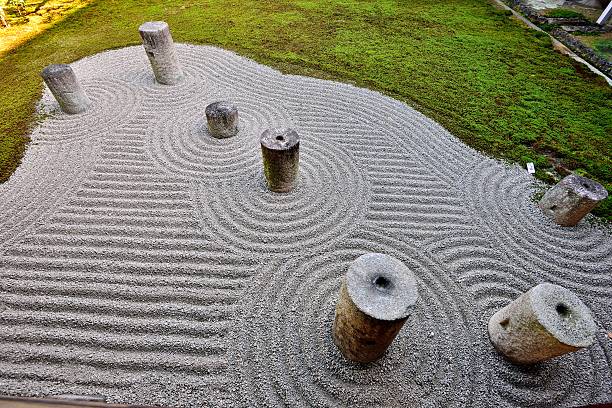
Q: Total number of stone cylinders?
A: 7